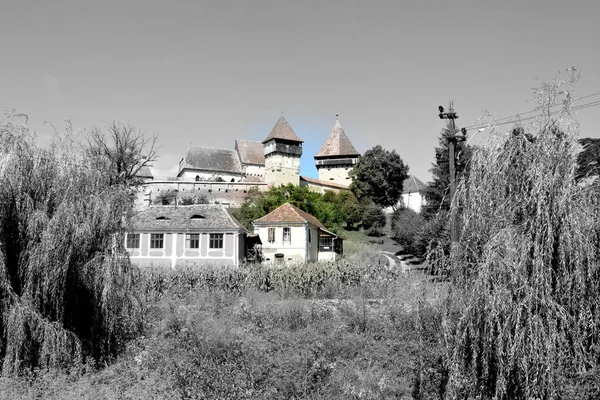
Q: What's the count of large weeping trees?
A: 2